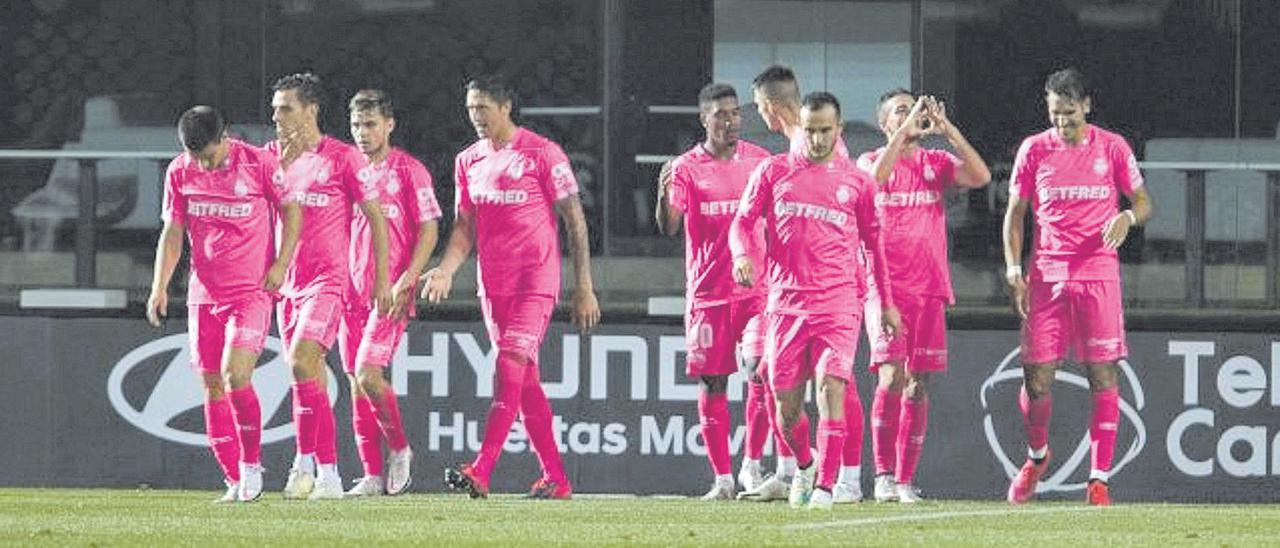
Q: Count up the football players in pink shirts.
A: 9